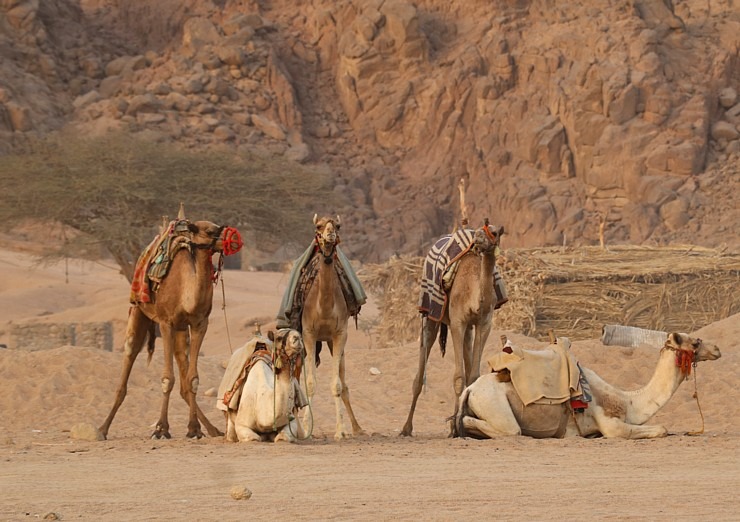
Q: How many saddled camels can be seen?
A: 5